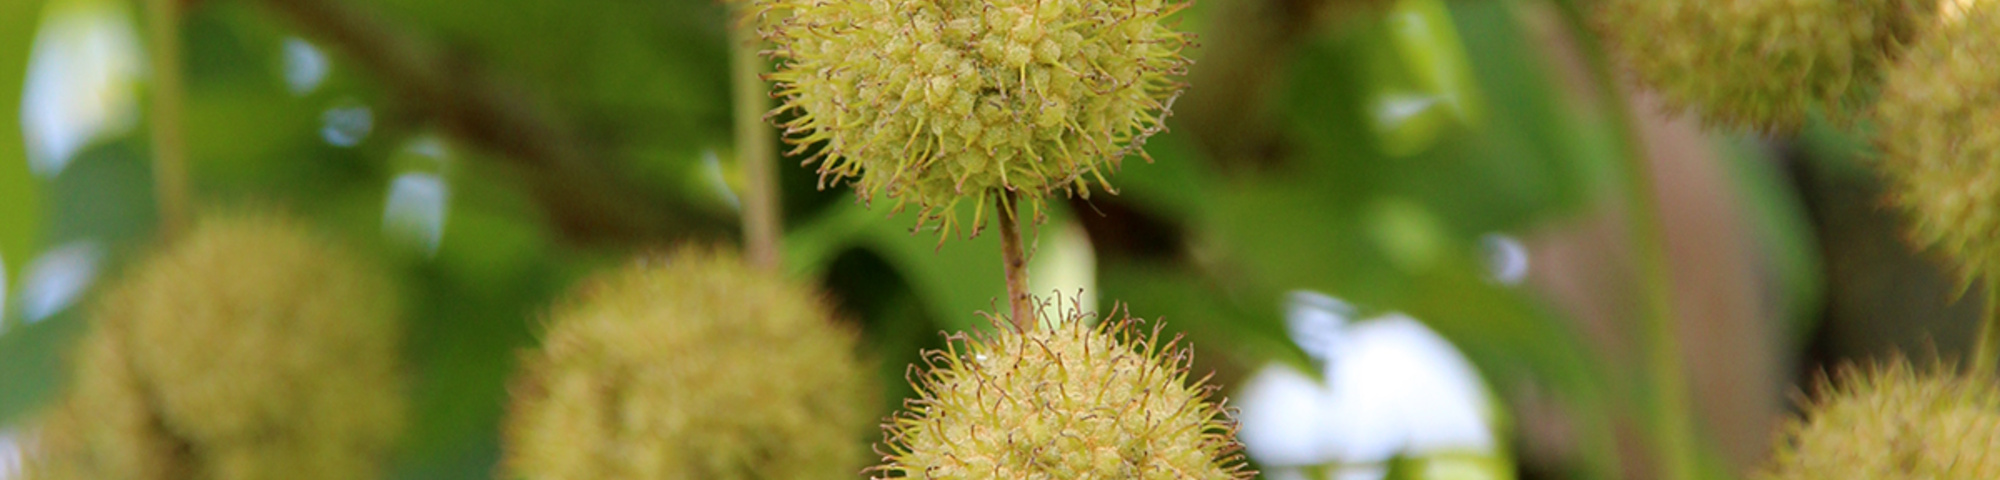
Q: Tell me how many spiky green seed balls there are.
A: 7